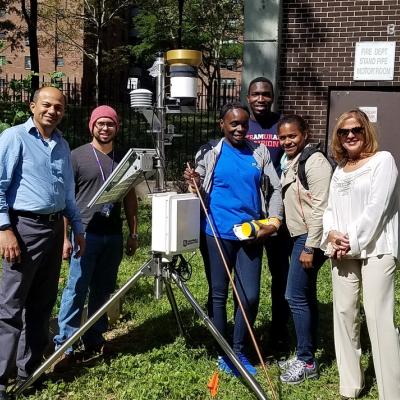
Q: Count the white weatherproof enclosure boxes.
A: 1